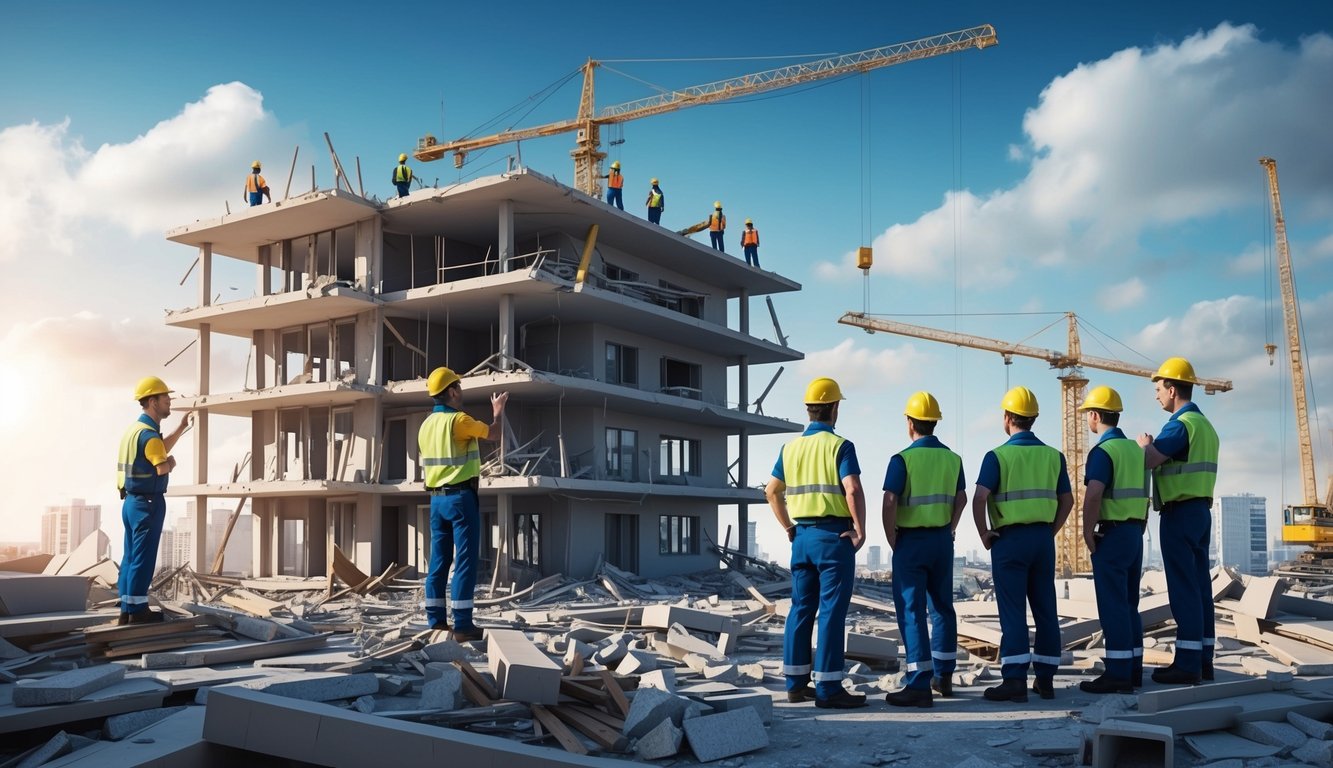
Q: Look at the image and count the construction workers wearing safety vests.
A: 13